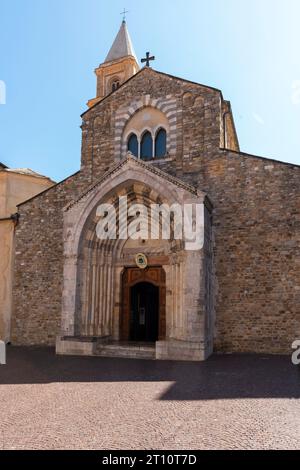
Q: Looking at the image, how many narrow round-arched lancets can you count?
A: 3